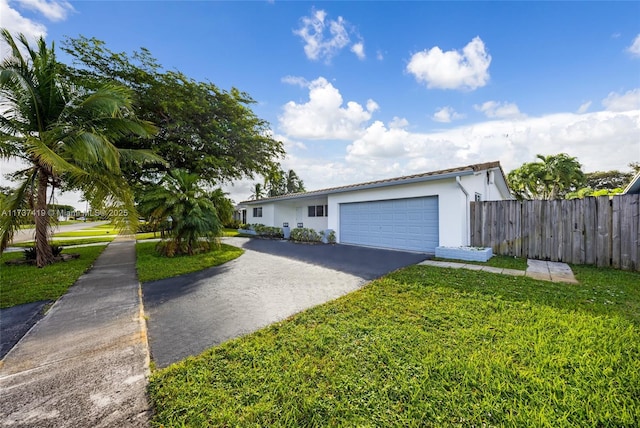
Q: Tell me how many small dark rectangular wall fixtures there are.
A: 2